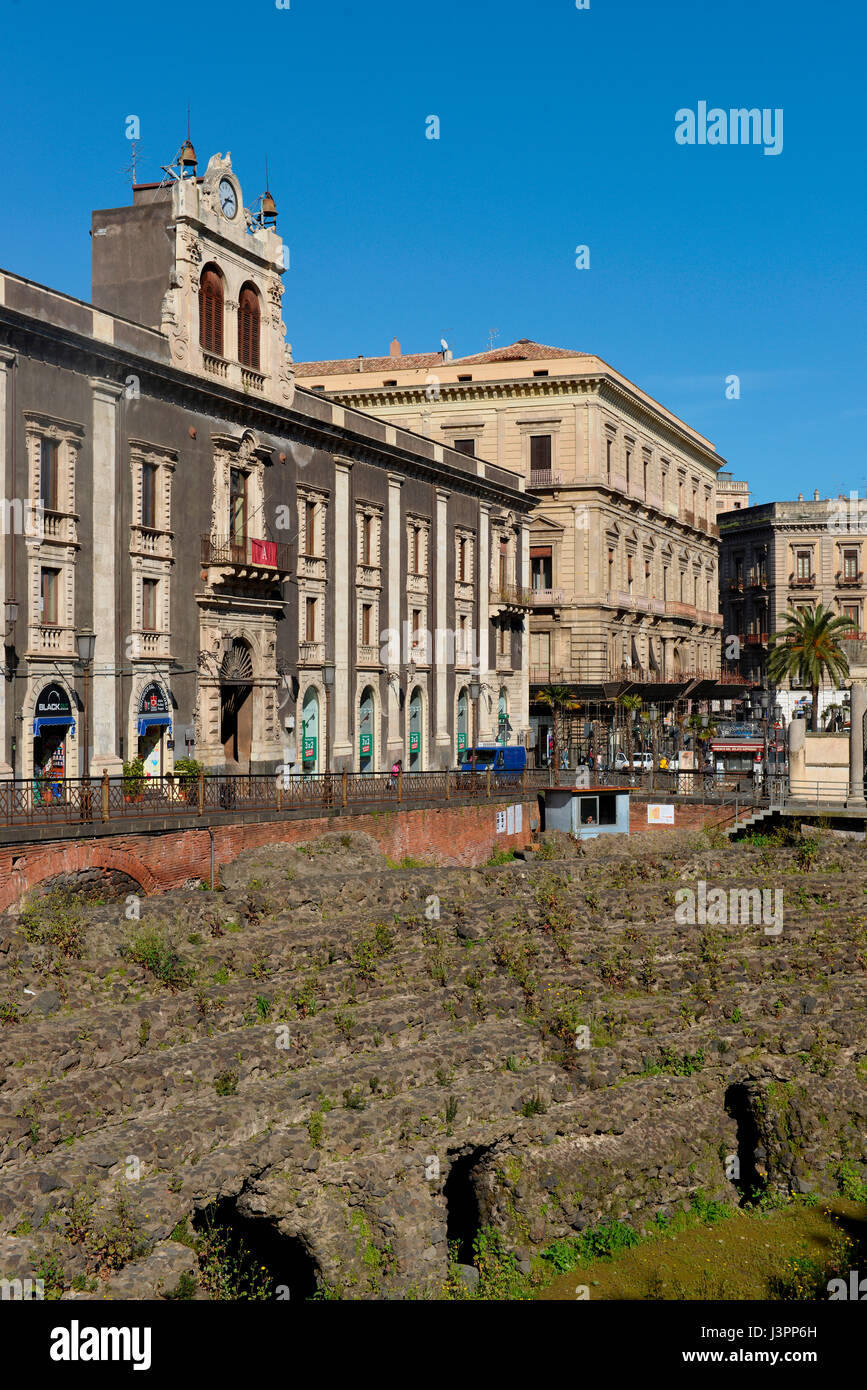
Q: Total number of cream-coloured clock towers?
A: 1